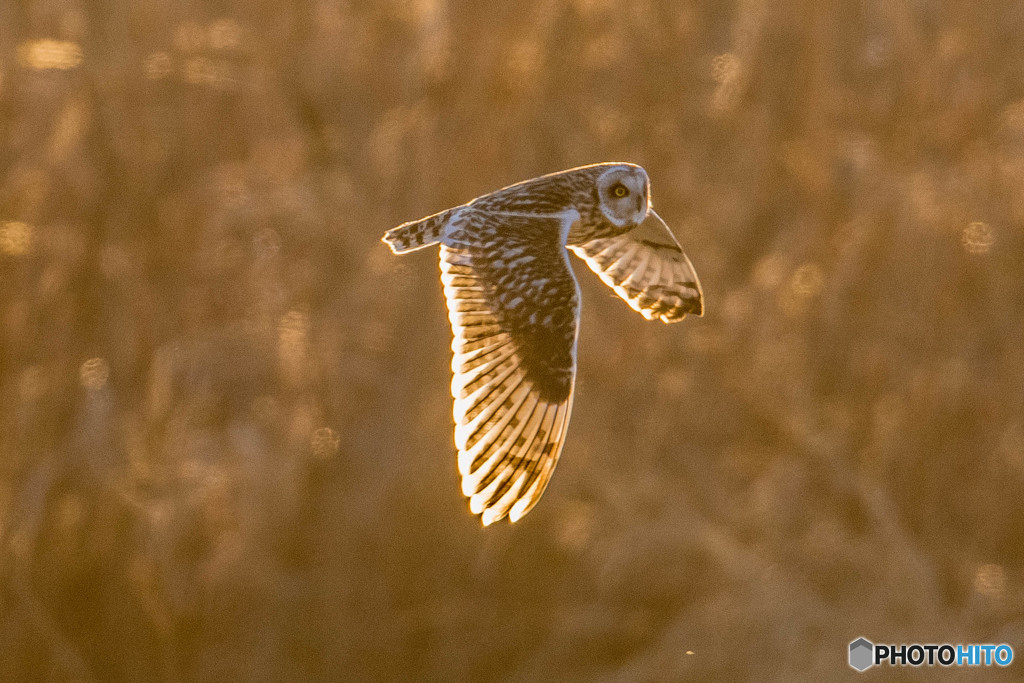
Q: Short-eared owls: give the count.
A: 1